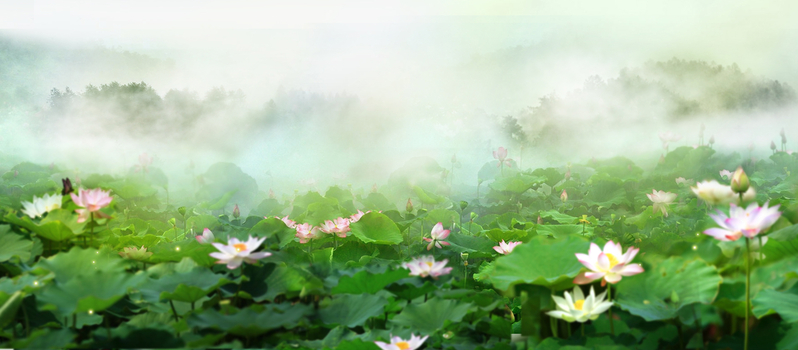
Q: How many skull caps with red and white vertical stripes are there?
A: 0